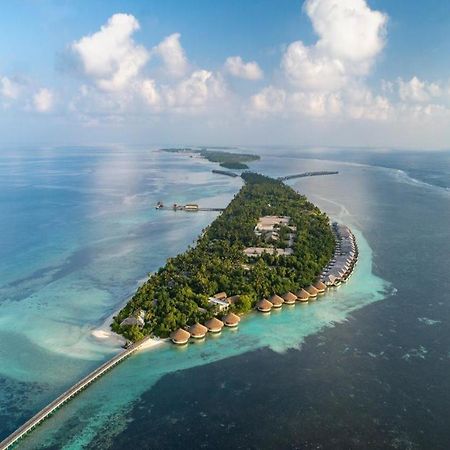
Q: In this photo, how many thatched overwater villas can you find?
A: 10